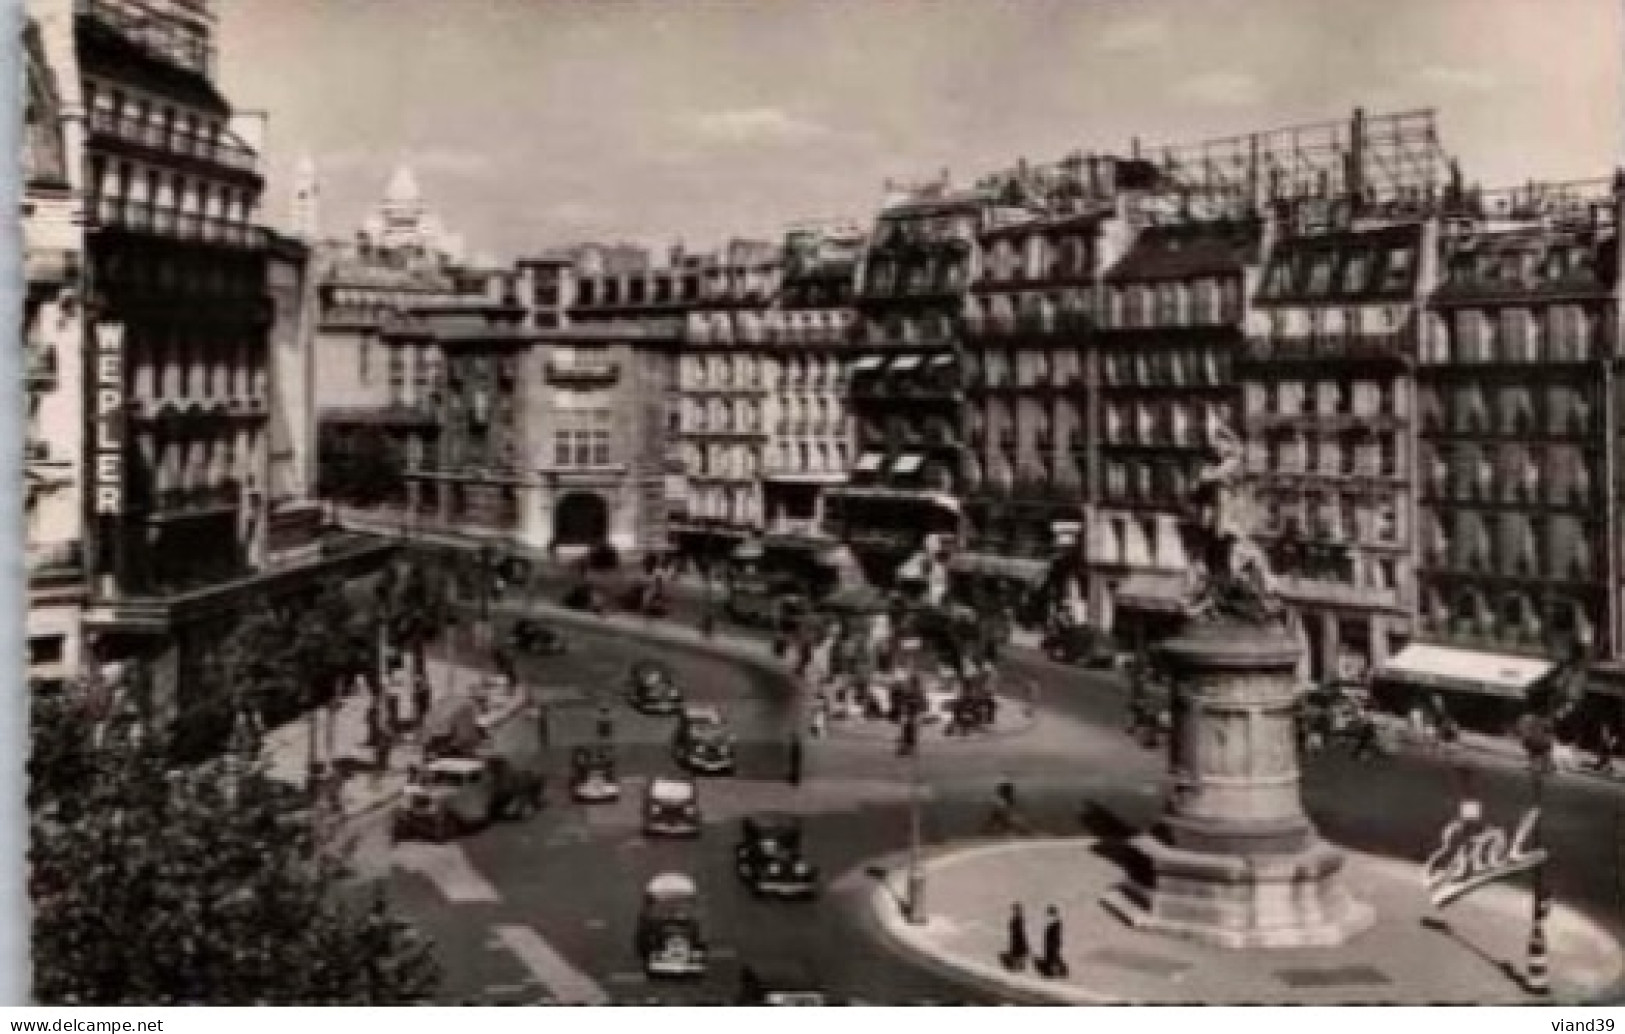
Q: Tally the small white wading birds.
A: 0